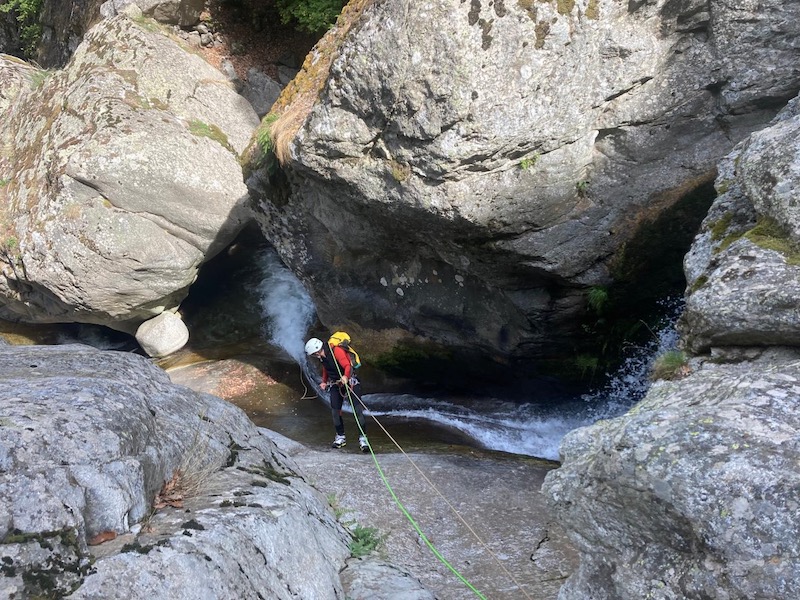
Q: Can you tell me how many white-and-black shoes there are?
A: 2